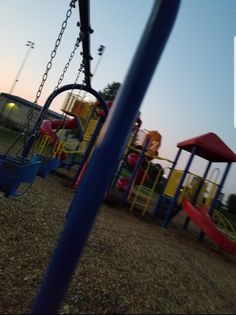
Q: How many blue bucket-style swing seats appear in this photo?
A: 2